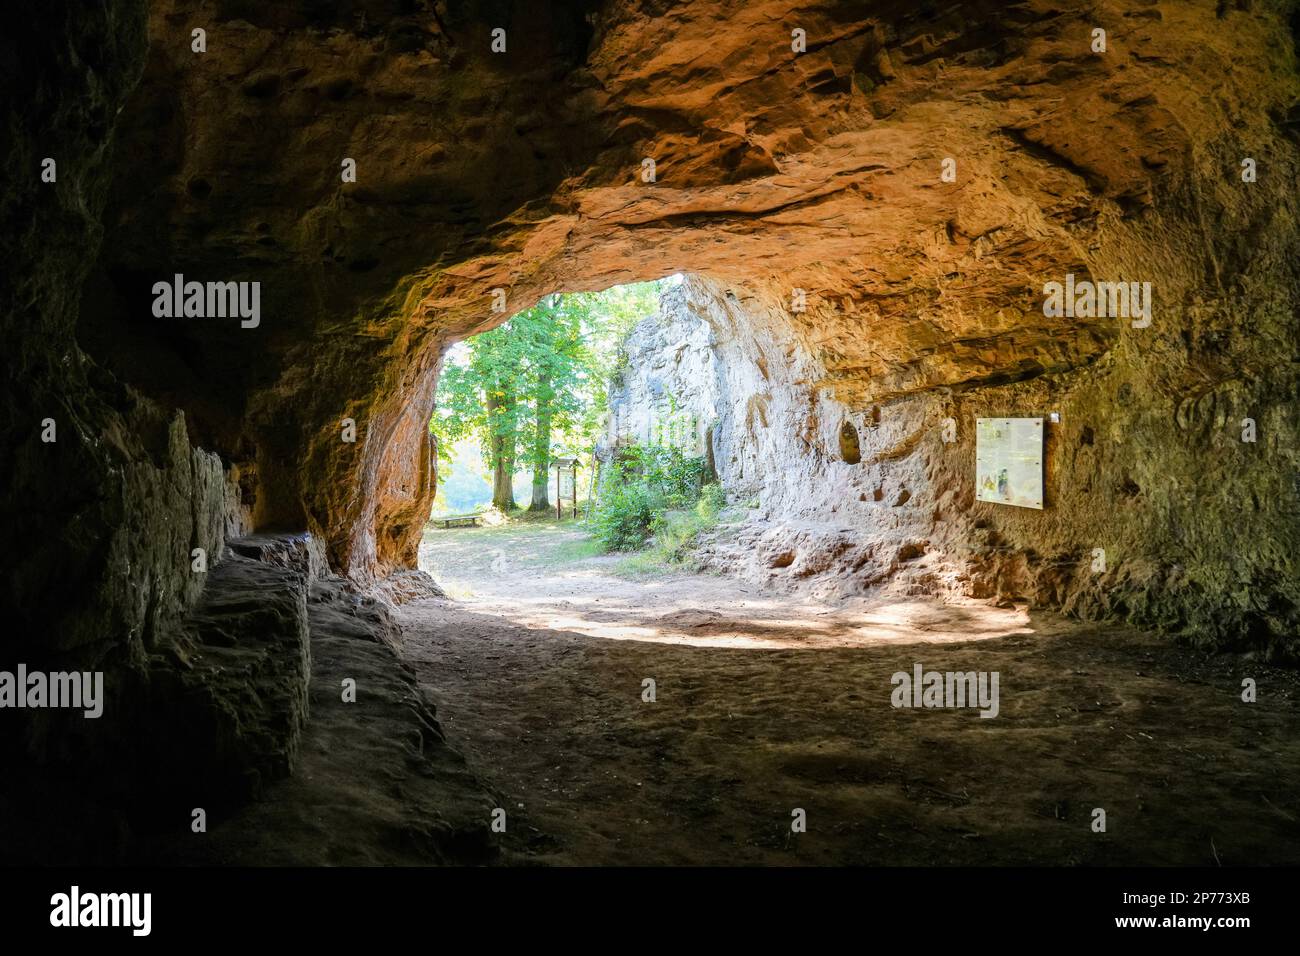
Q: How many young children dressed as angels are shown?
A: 0